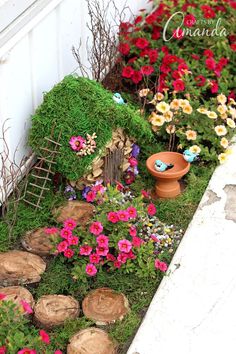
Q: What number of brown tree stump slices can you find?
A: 7